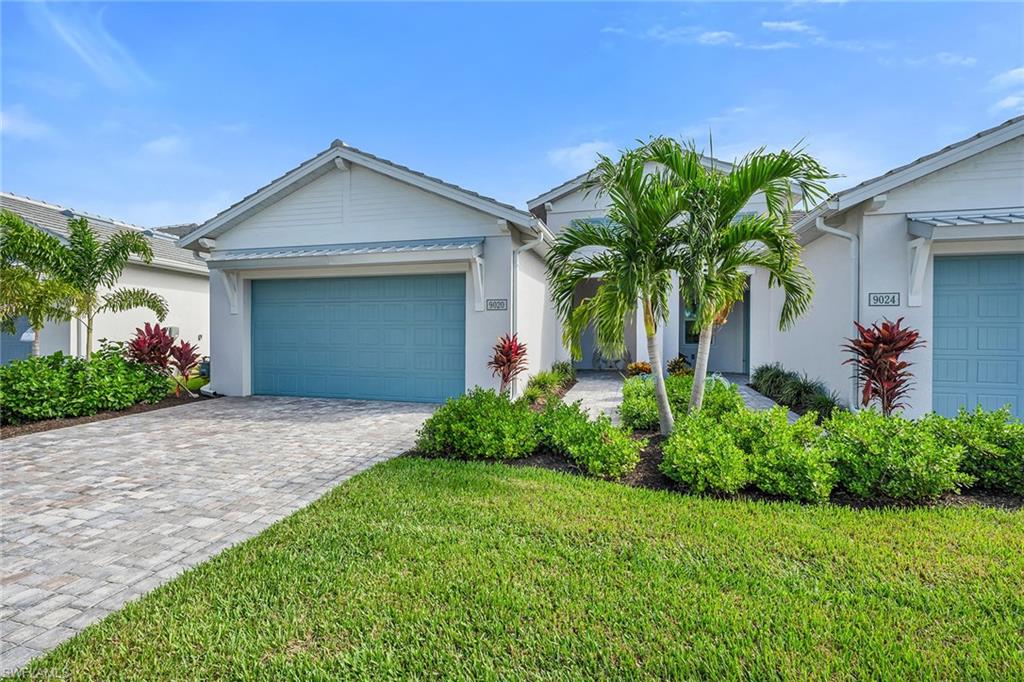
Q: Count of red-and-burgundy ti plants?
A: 4